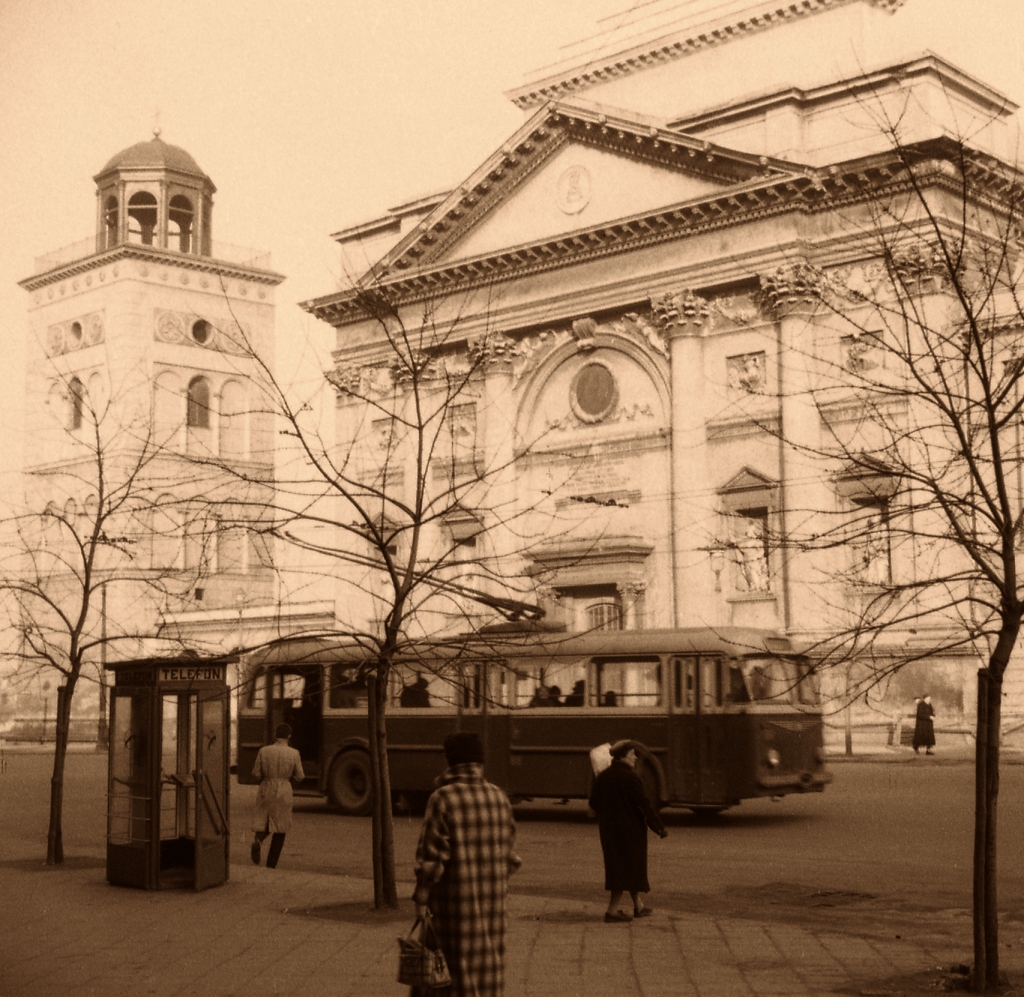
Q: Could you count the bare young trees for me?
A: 3